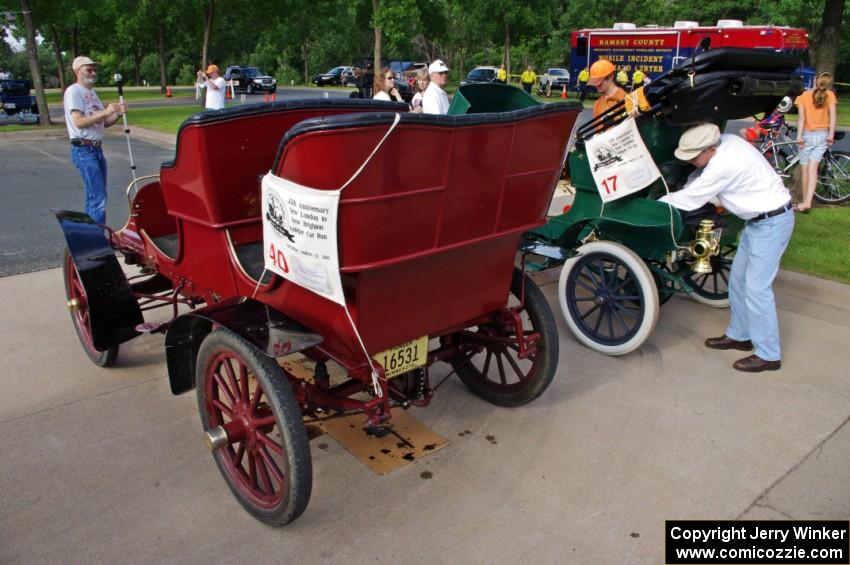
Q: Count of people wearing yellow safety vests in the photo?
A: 5